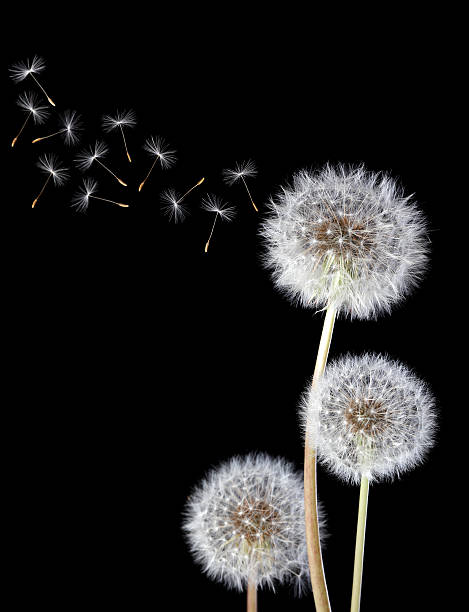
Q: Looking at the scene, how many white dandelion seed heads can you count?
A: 3